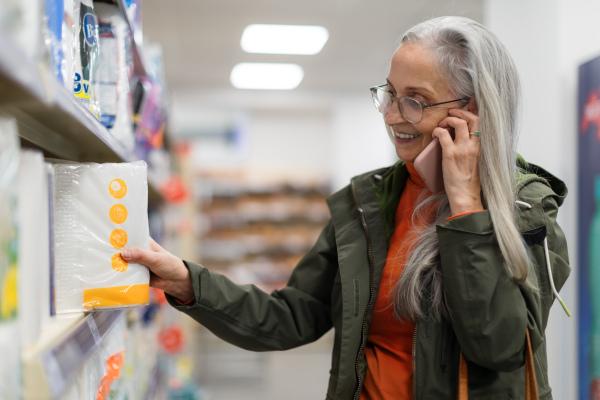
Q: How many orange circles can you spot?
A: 4